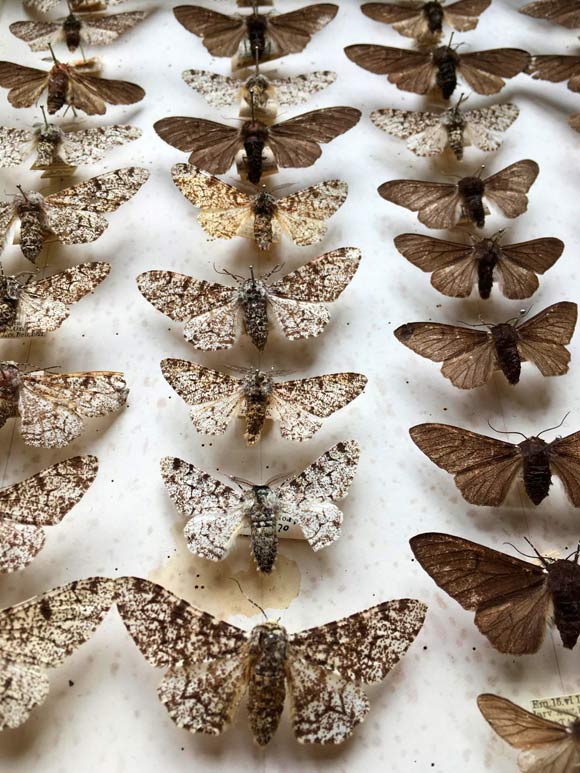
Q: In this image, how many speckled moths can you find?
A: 15